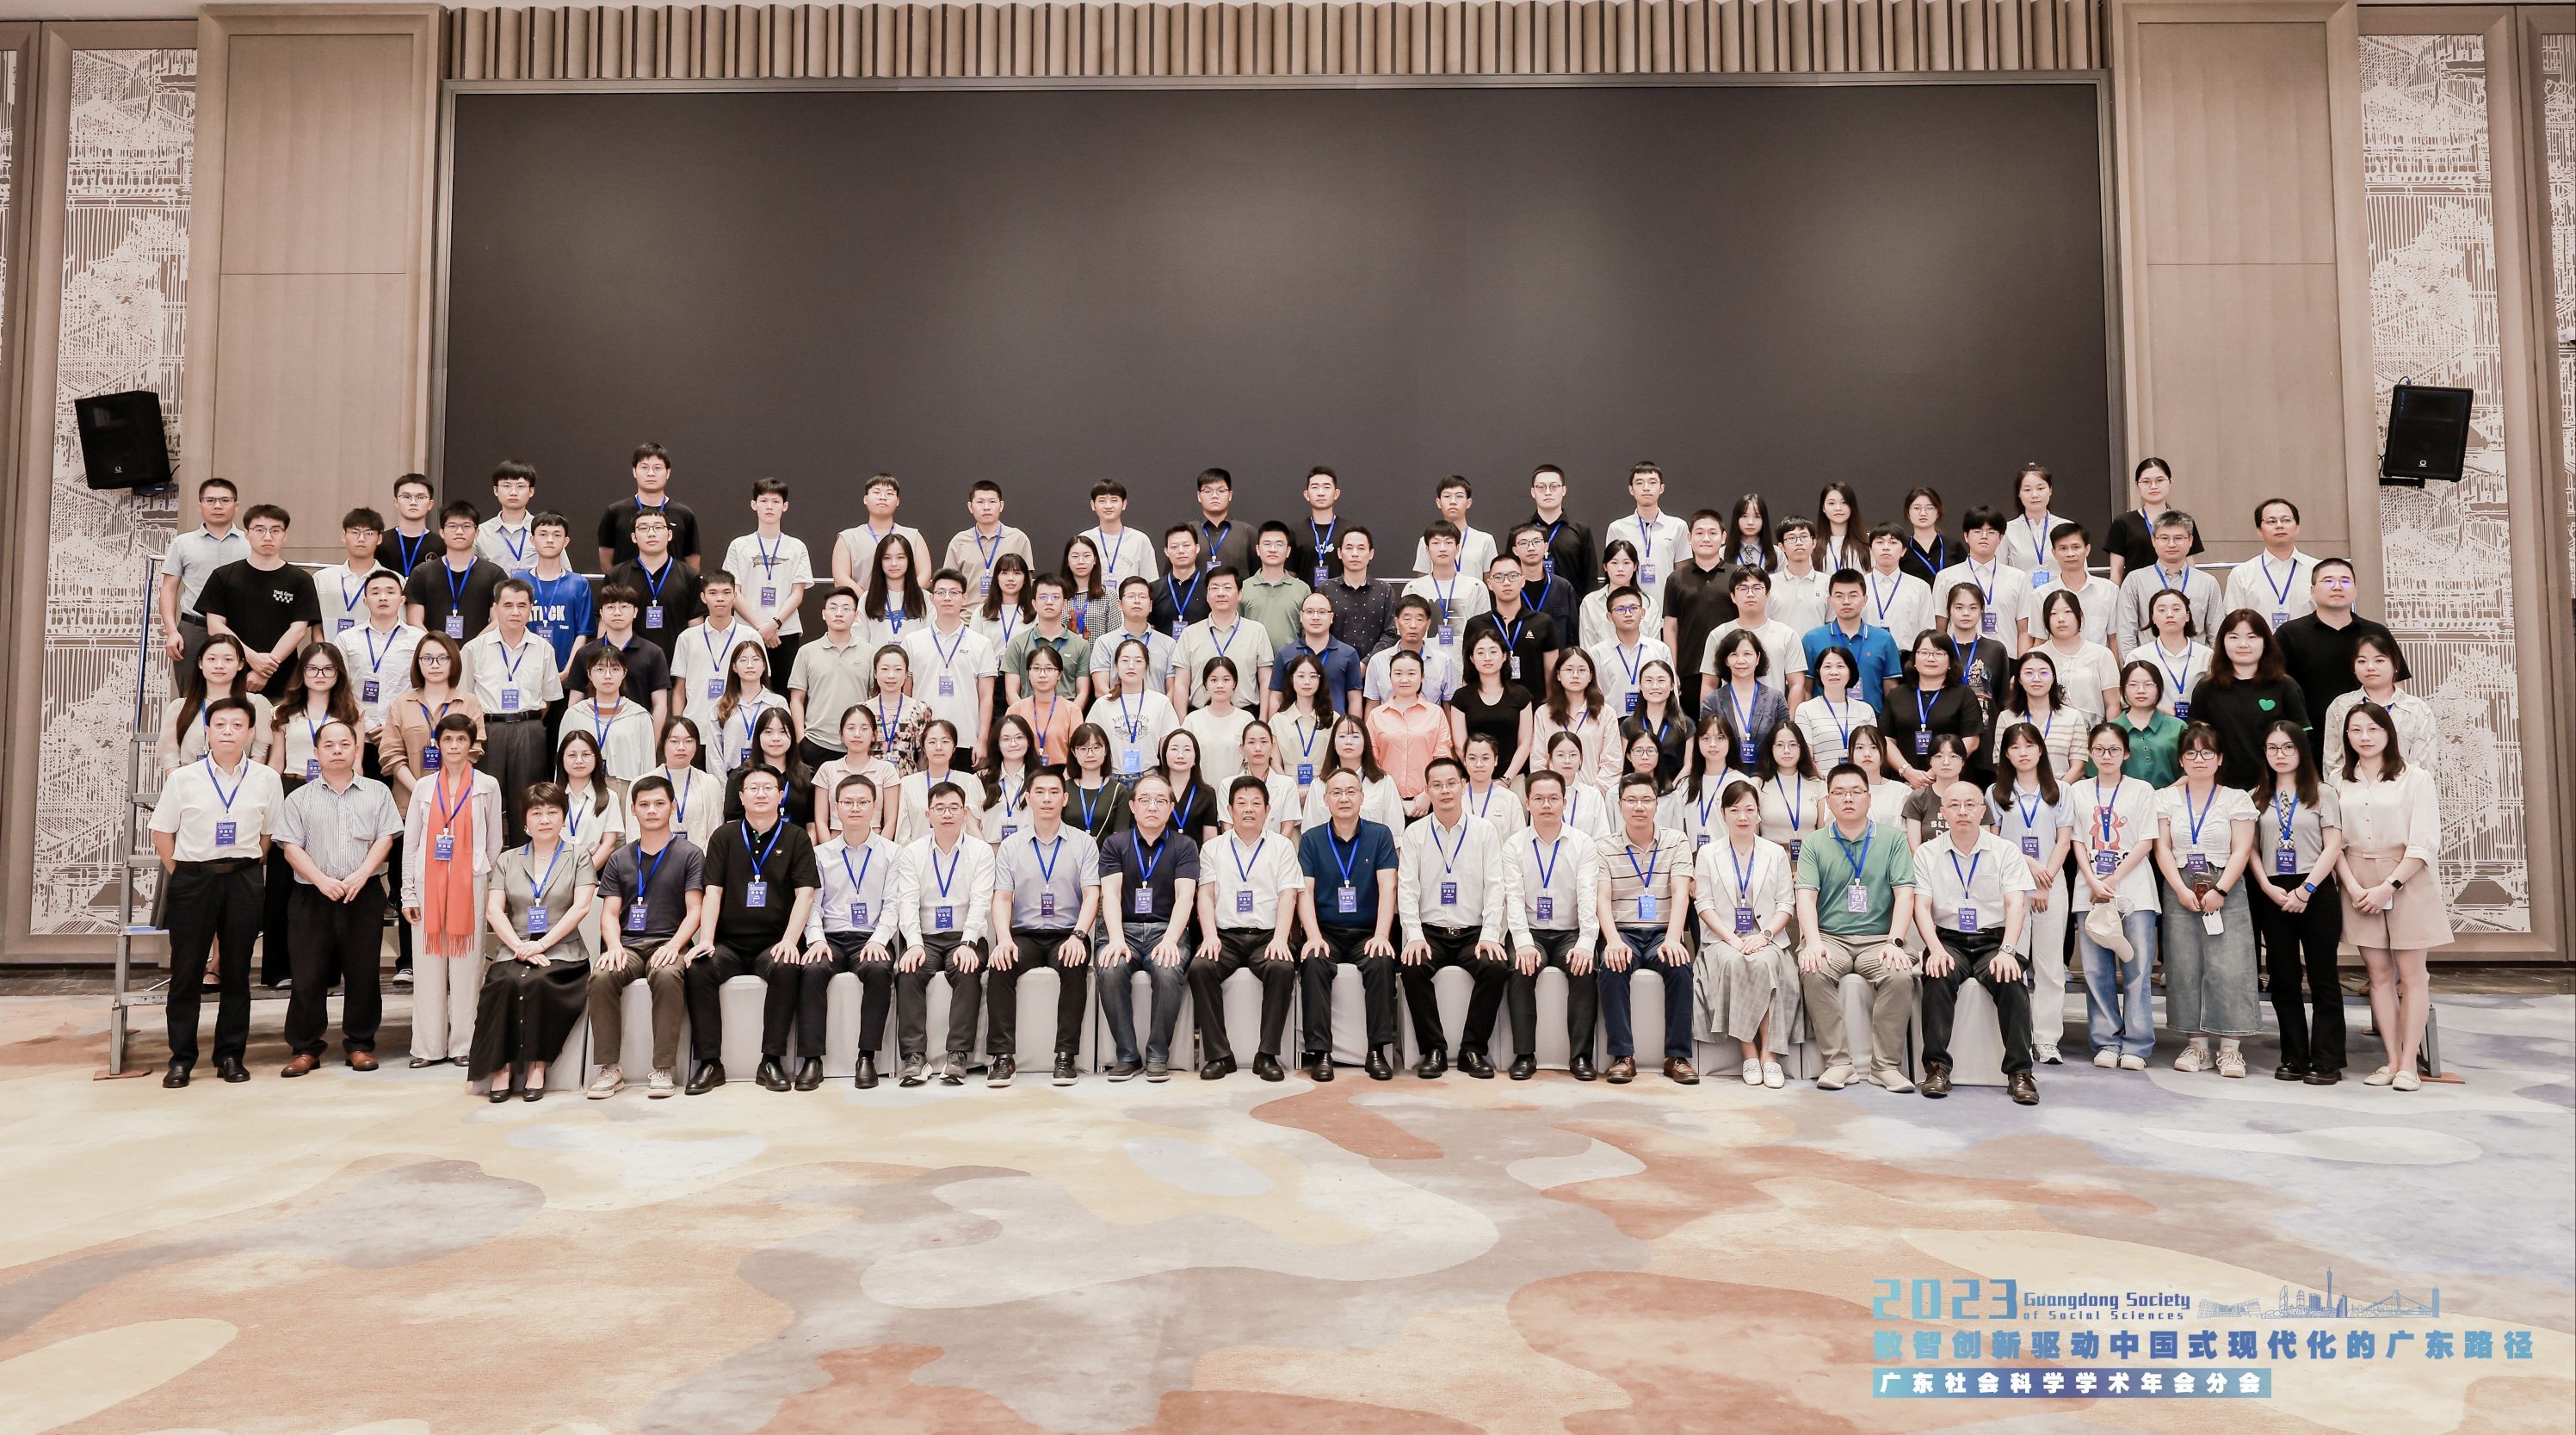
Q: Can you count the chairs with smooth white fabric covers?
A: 15